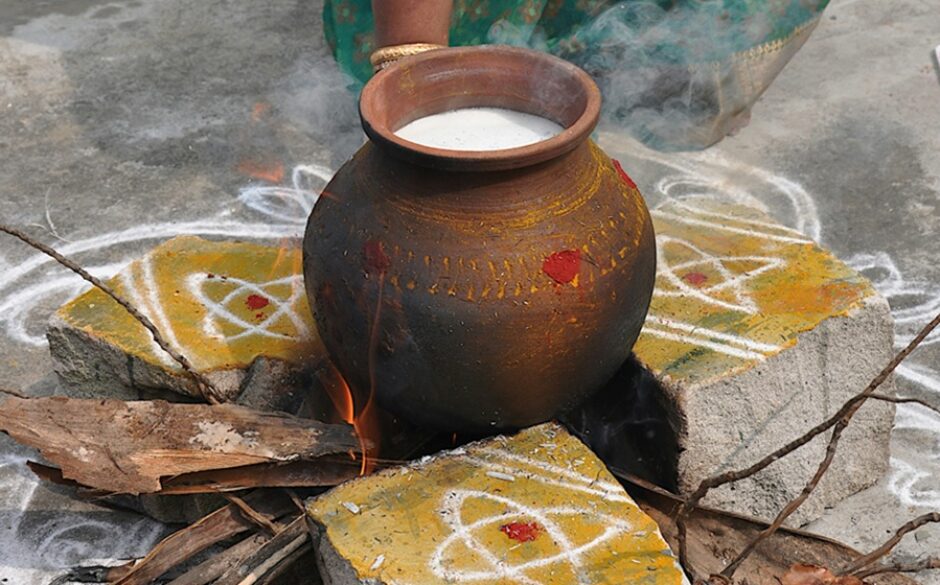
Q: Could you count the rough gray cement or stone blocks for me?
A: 3